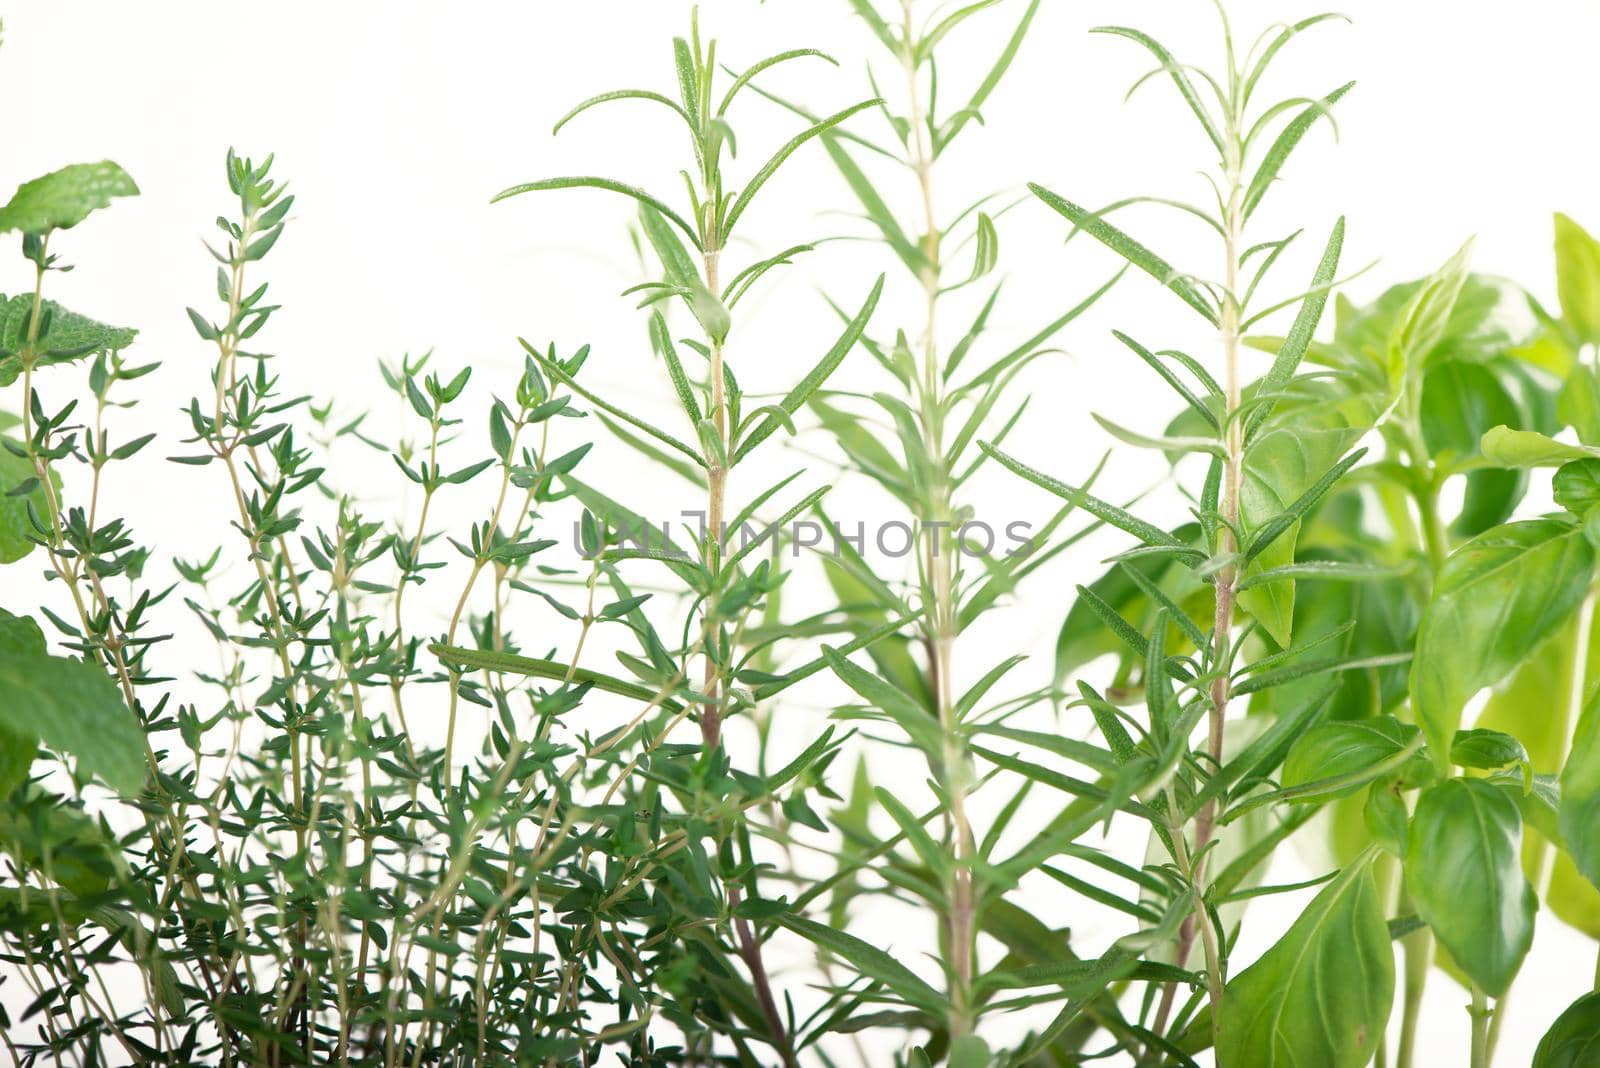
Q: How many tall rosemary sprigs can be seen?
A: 3